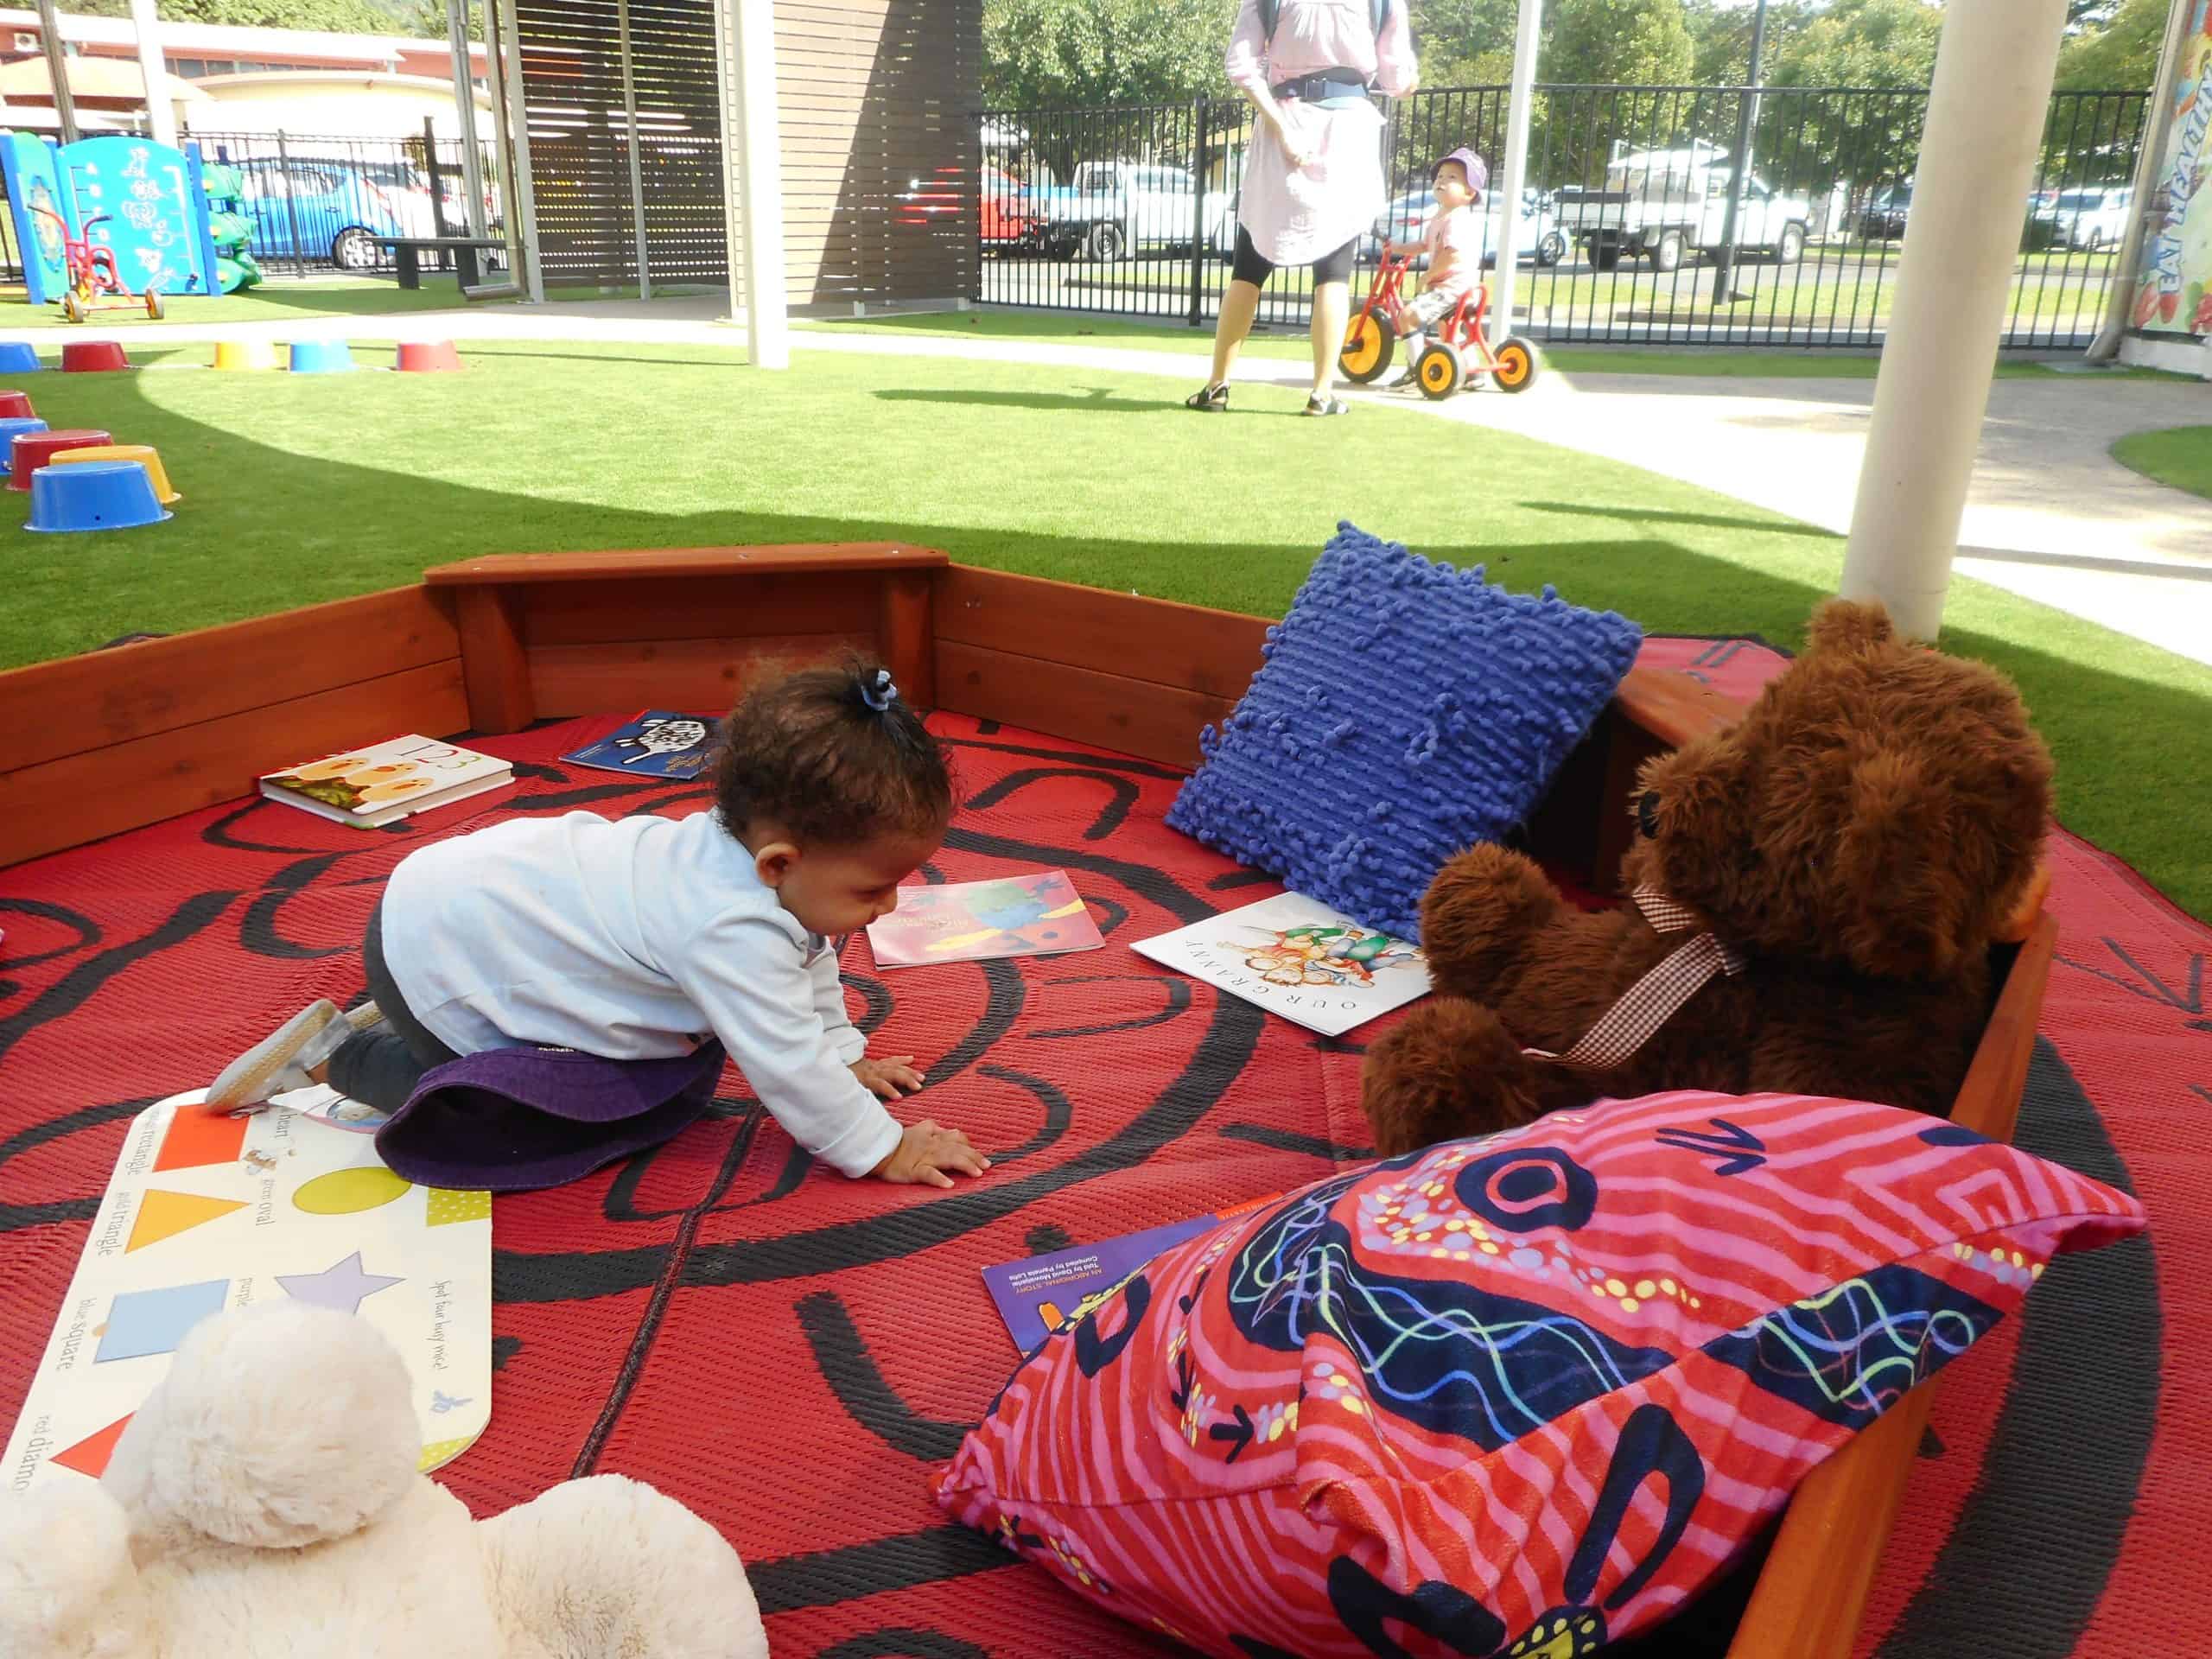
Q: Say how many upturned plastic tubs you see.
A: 10